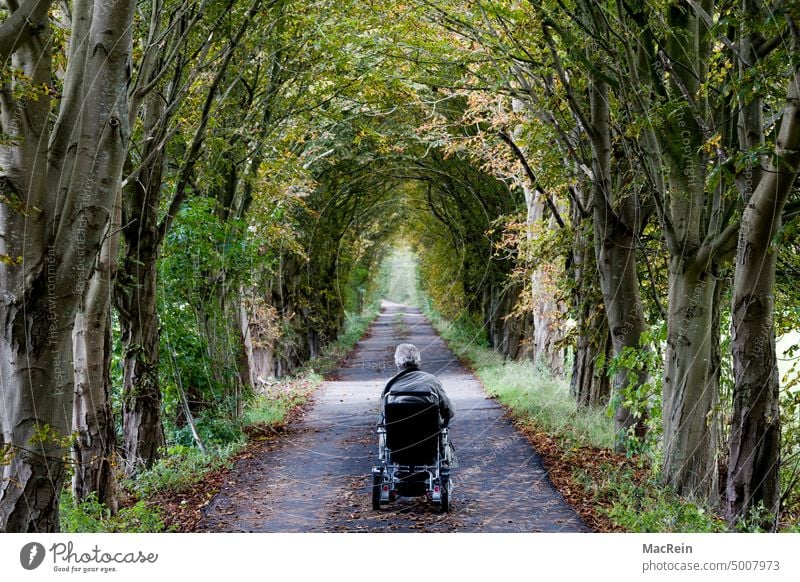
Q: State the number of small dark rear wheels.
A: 2